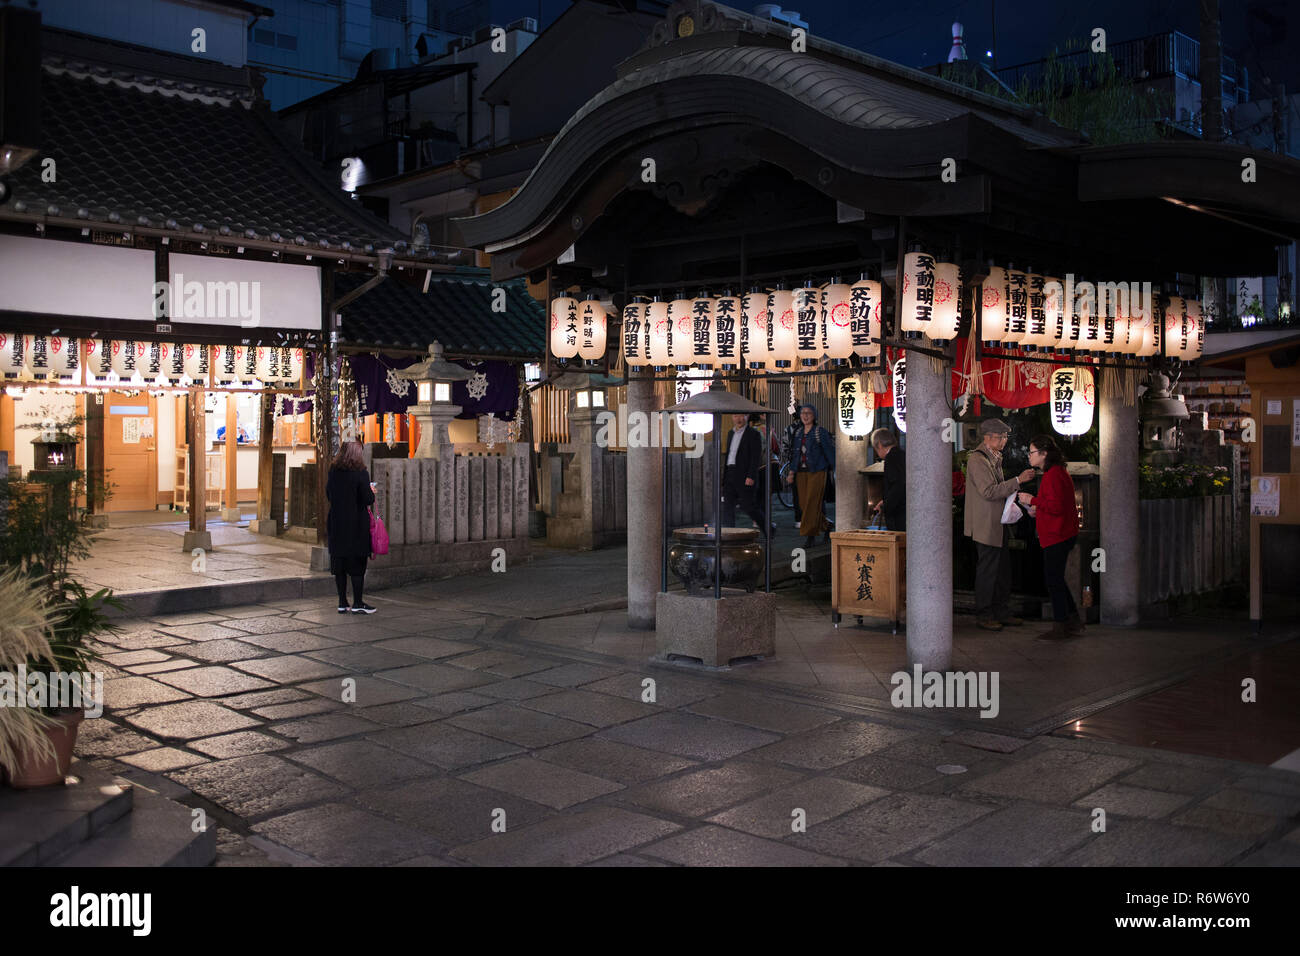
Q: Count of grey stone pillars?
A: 4